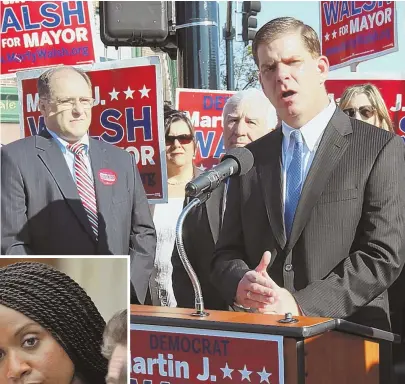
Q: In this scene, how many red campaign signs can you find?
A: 6